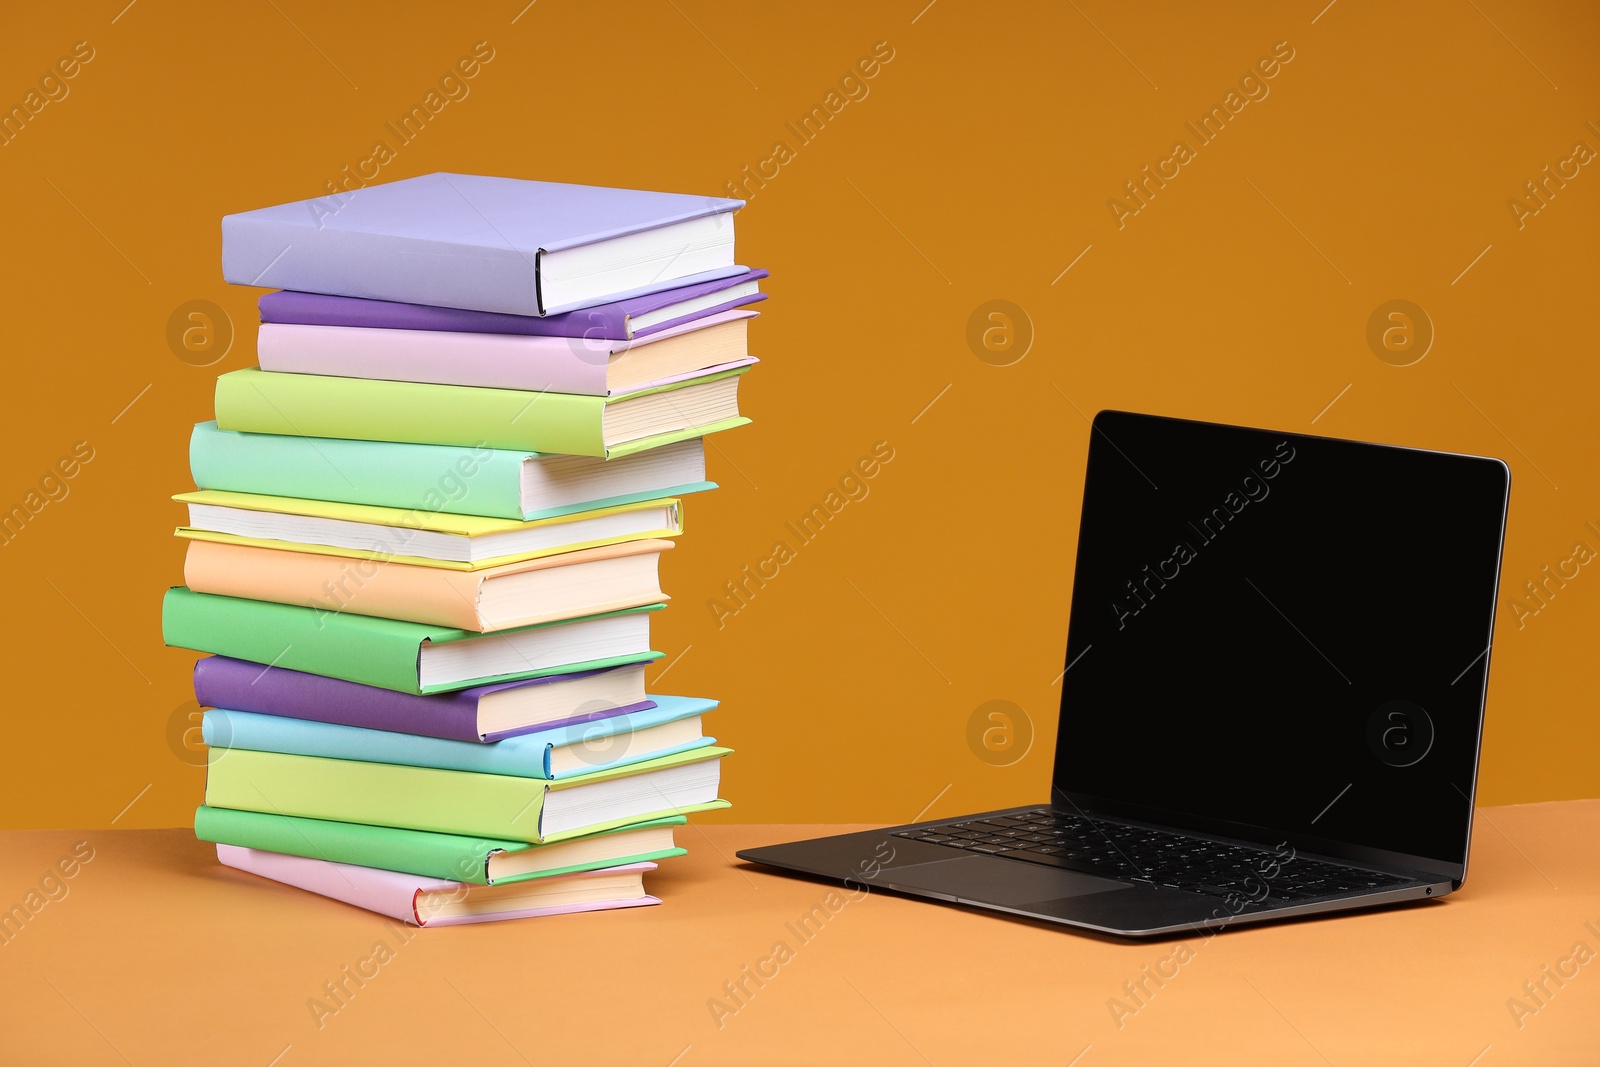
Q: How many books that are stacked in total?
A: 13